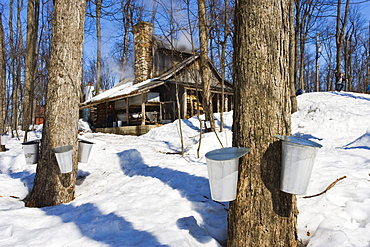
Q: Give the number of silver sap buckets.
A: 5